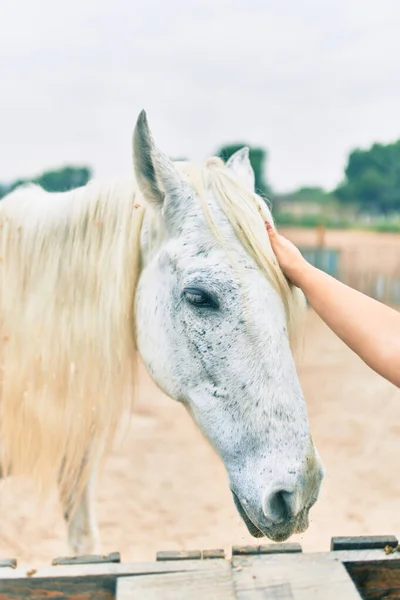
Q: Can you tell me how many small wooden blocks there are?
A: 5